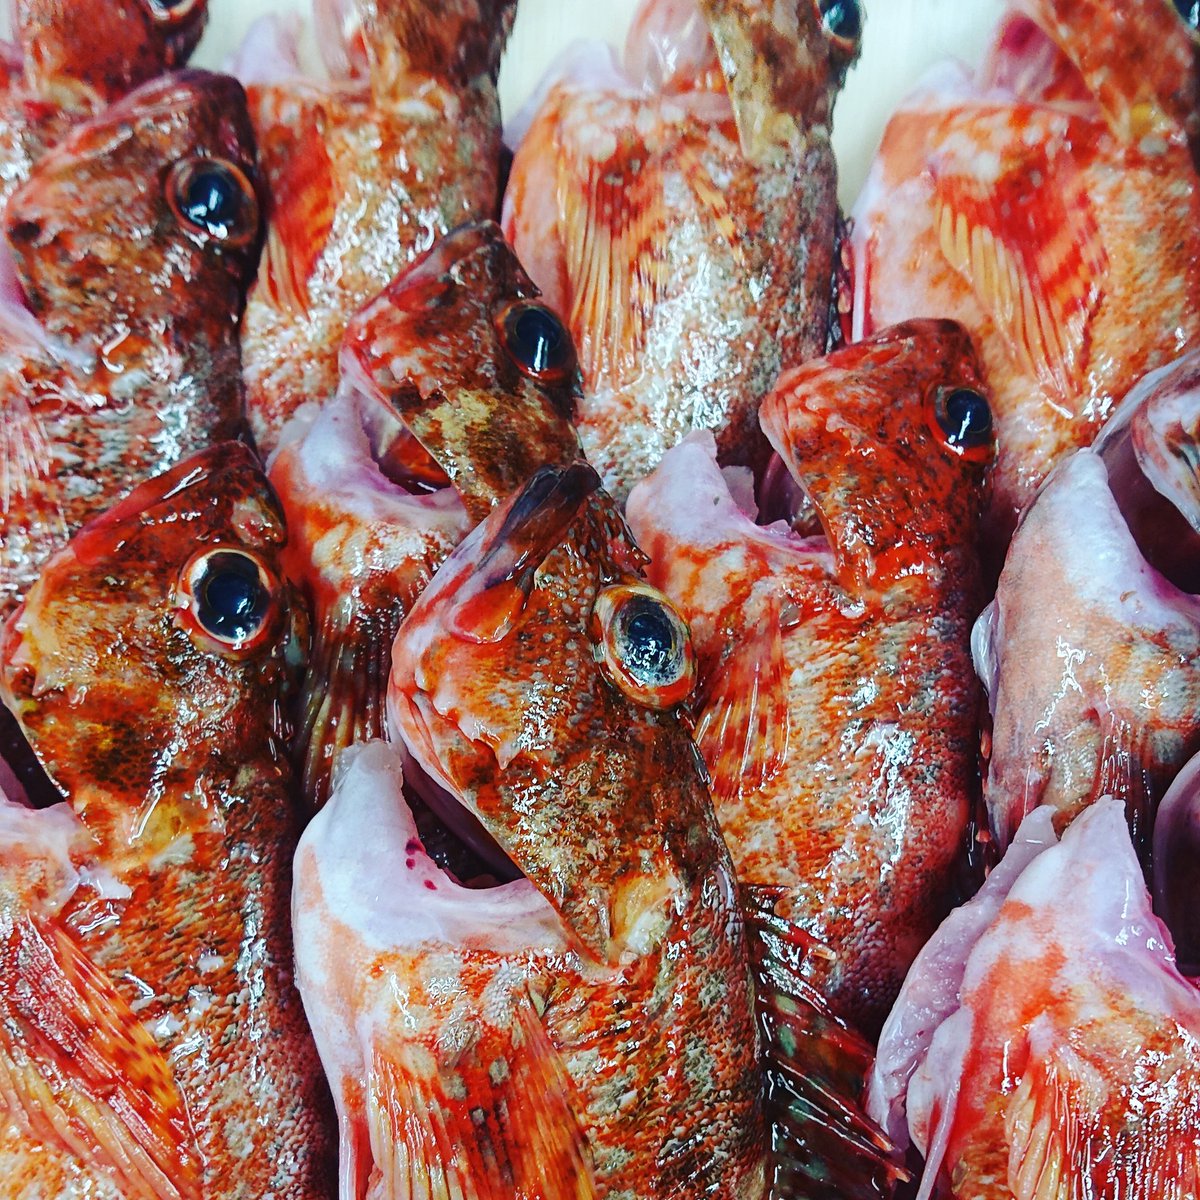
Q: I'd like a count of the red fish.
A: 11